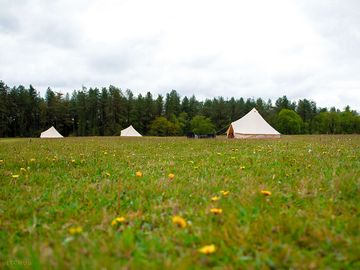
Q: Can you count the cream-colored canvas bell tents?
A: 3